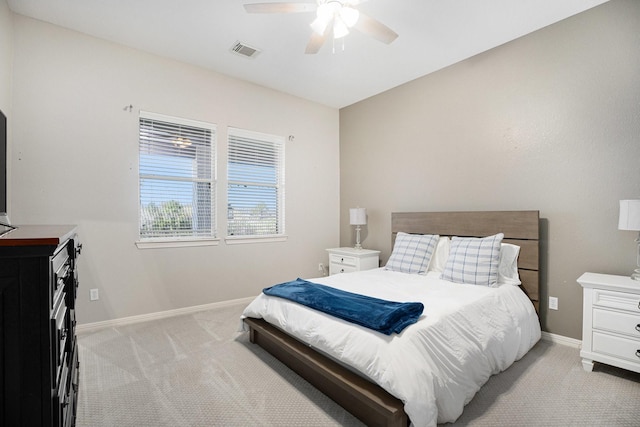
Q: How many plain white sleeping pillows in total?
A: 2